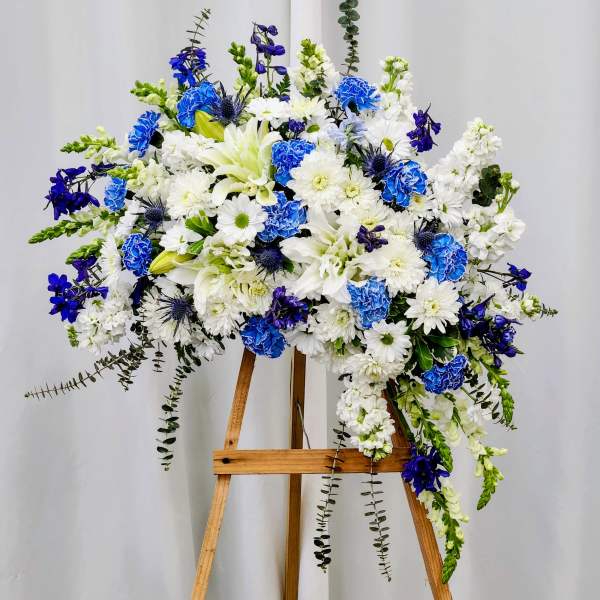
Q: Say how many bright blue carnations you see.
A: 12